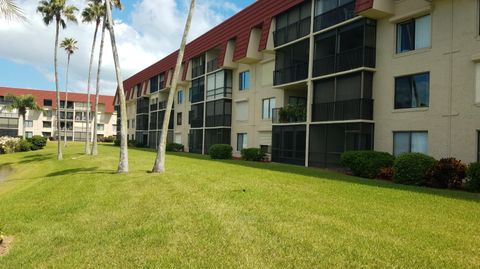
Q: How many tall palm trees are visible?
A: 6